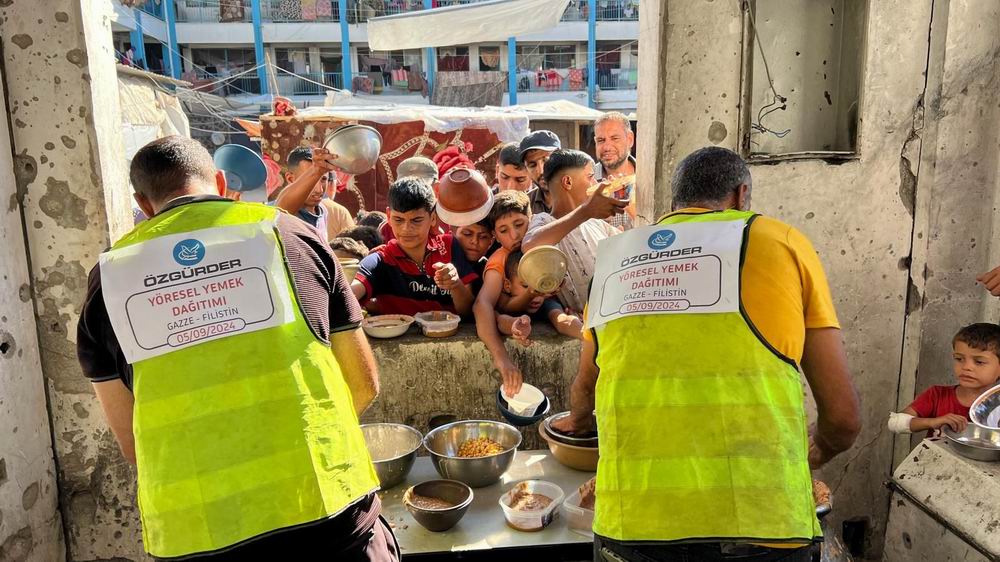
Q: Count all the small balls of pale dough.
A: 0